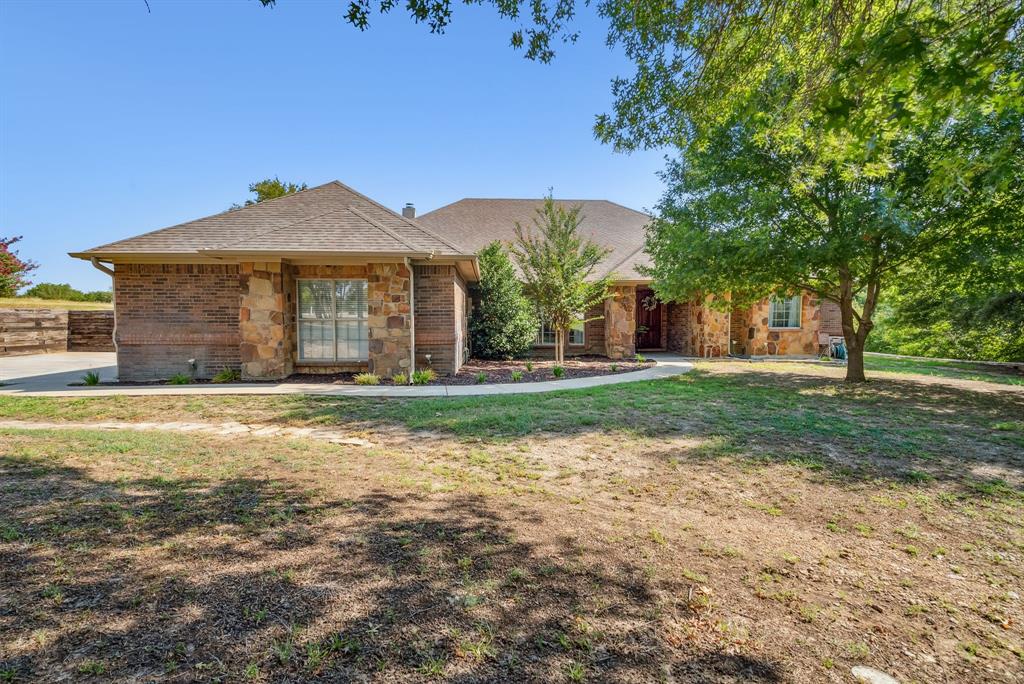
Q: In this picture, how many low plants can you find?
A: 12